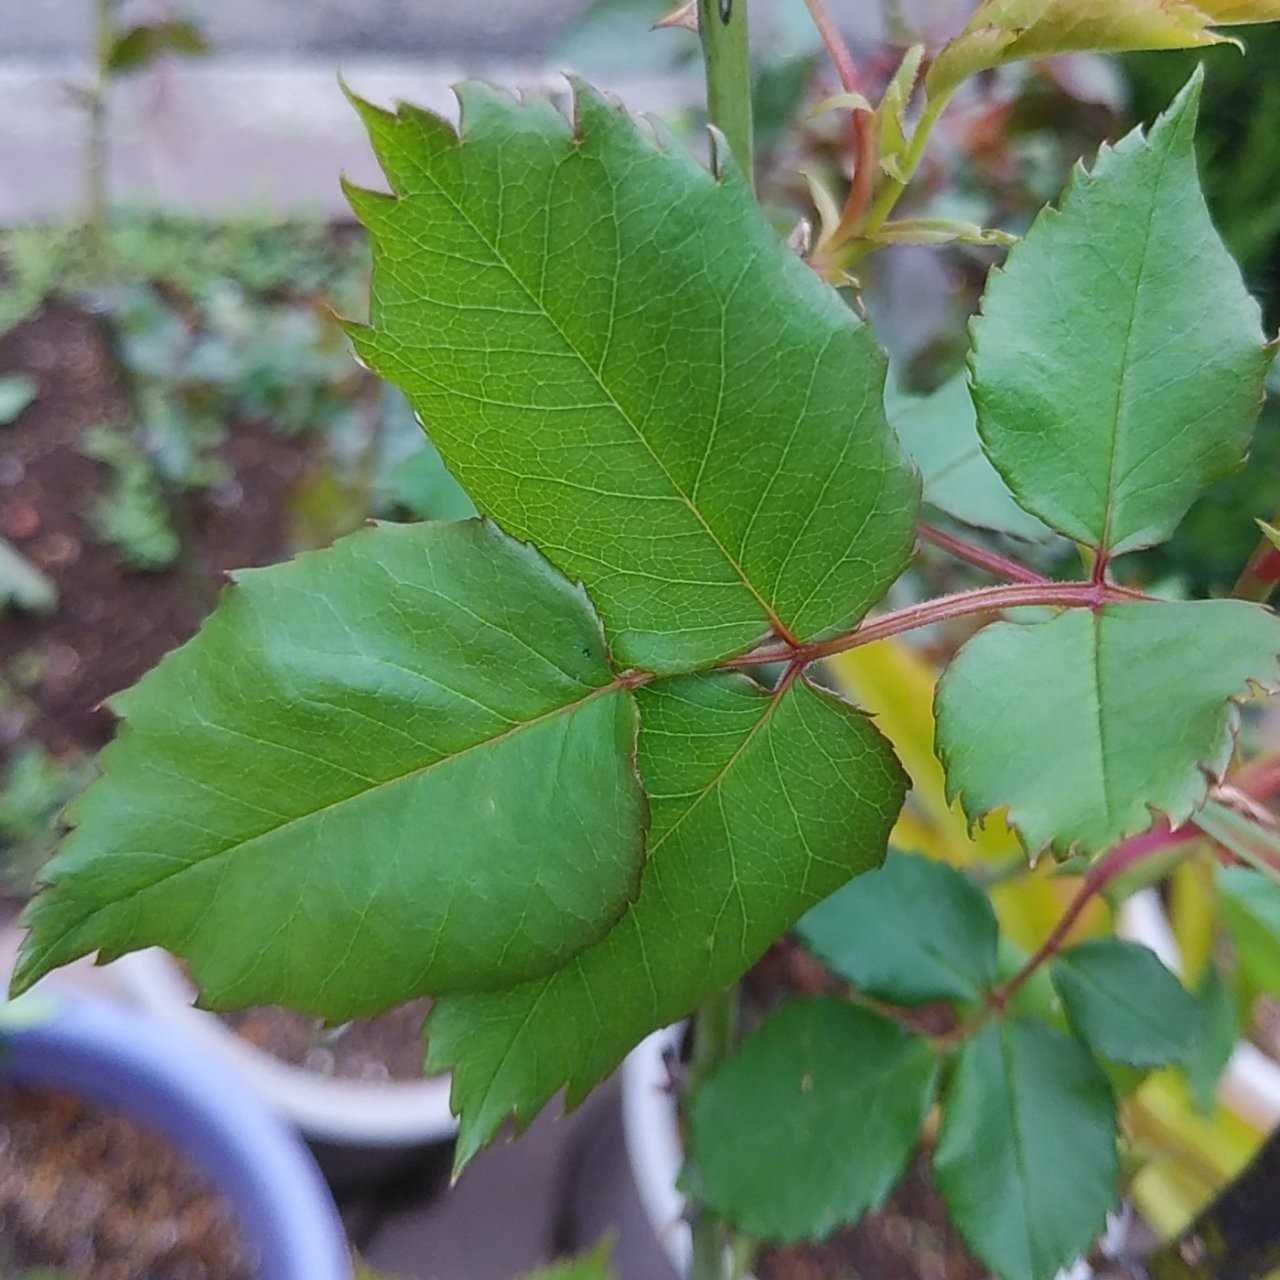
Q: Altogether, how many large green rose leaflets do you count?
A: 5